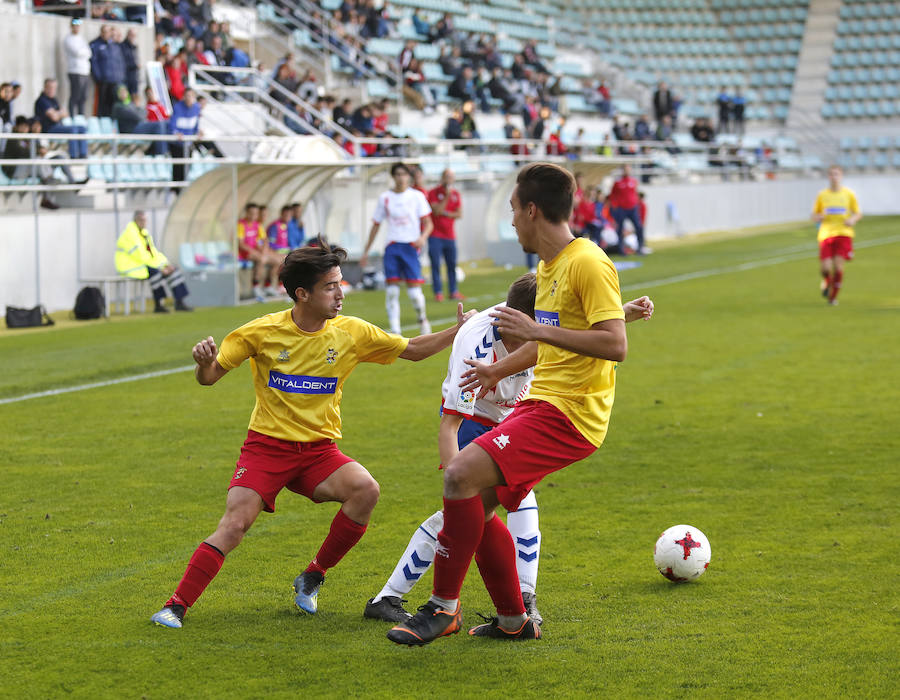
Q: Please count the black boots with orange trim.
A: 2